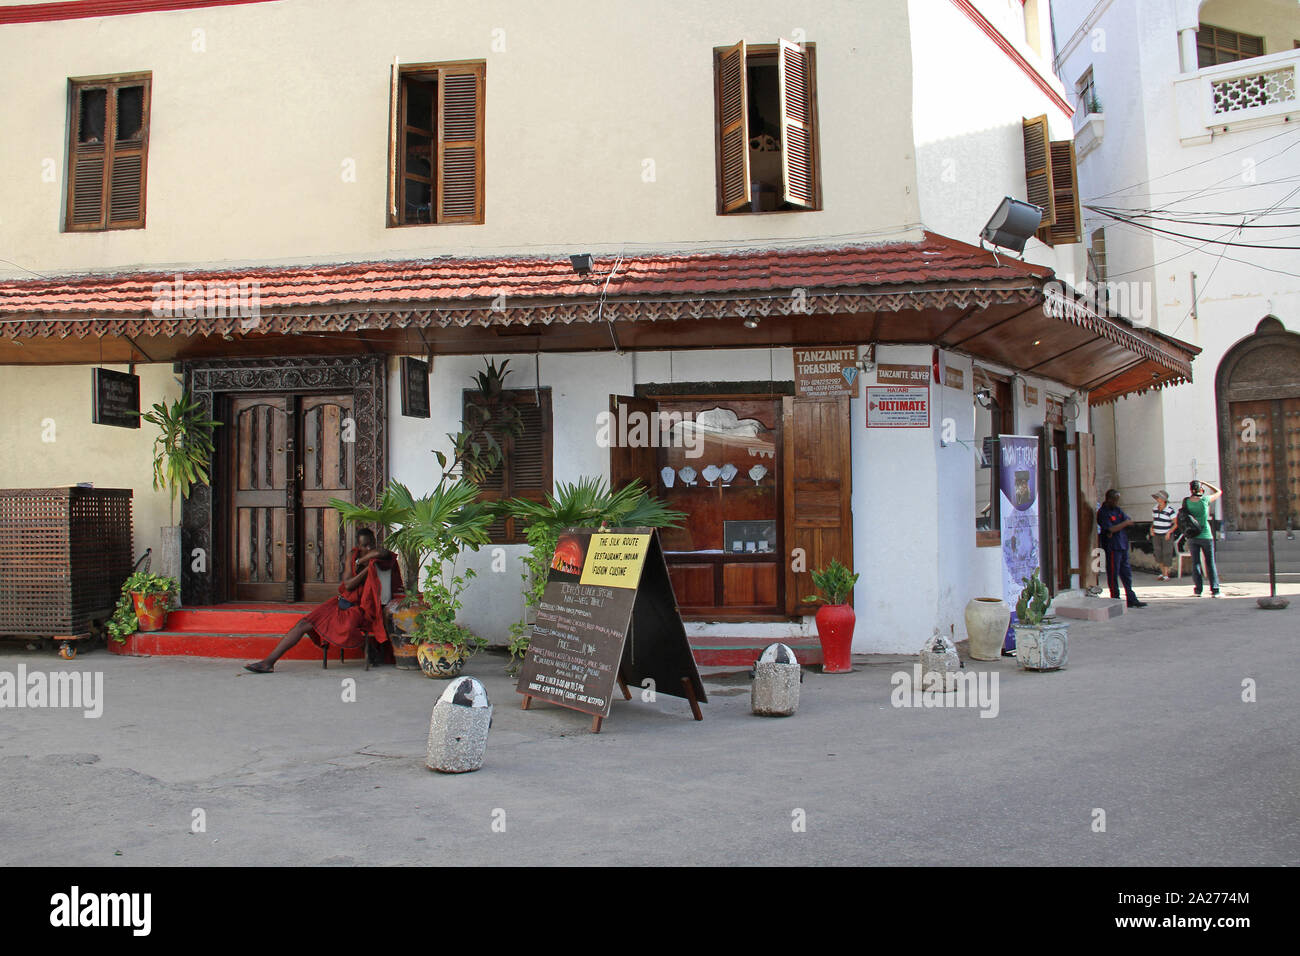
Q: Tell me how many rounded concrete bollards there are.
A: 3